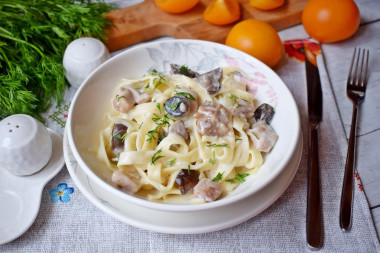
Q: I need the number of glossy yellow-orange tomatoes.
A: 5